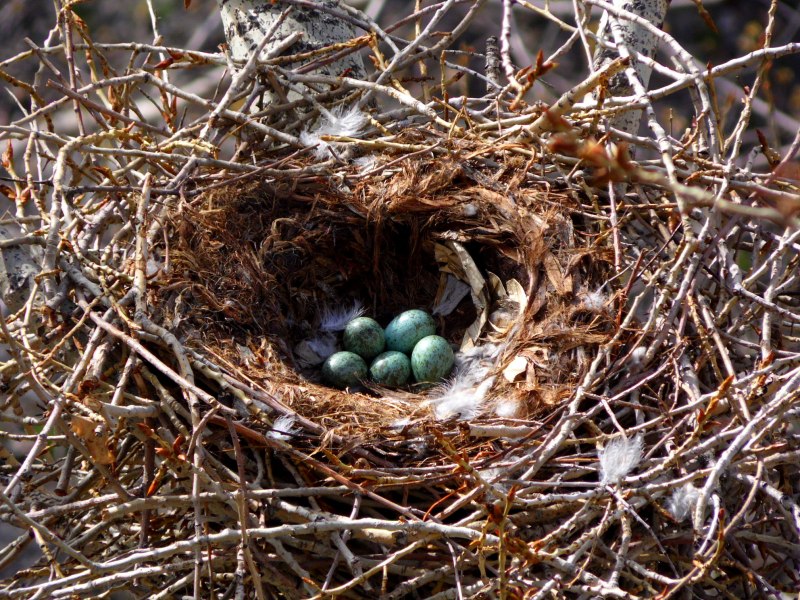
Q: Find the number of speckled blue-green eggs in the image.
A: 5